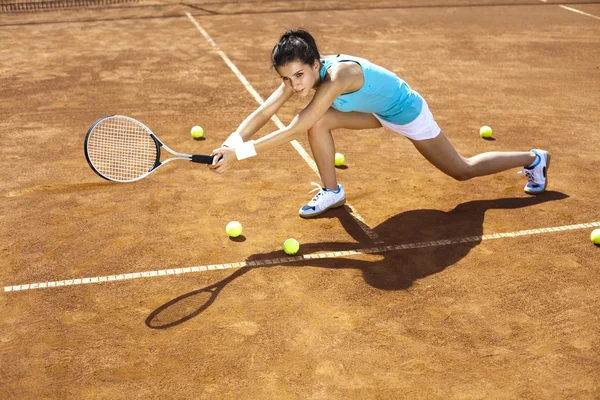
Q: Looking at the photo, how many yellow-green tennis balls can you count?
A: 6